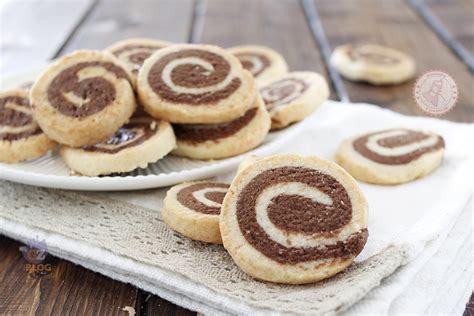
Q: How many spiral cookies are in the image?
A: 12